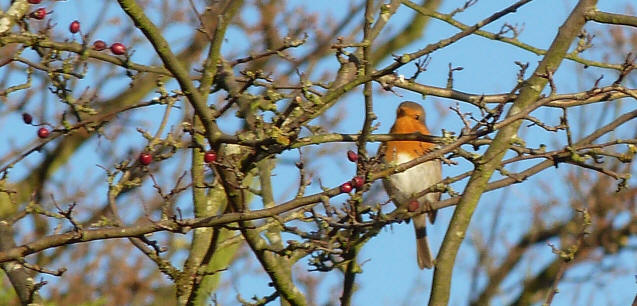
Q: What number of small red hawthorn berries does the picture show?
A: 13